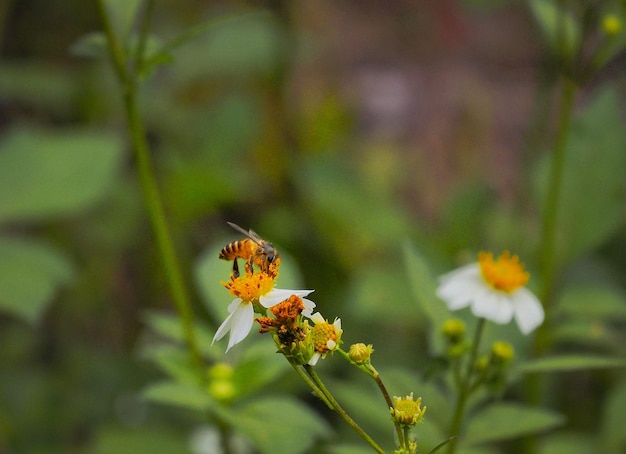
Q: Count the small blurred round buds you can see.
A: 5